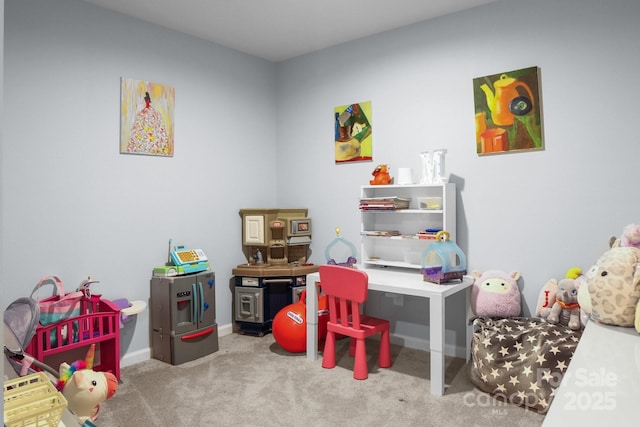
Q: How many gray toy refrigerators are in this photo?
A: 1